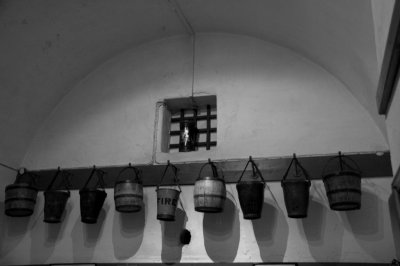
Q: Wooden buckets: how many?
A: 4